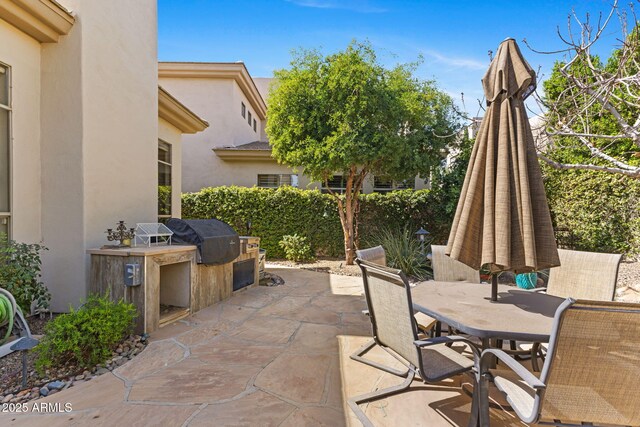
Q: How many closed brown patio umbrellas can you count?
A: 1